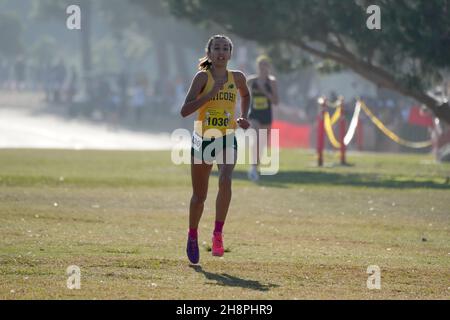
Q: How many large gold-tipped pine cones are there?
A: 0